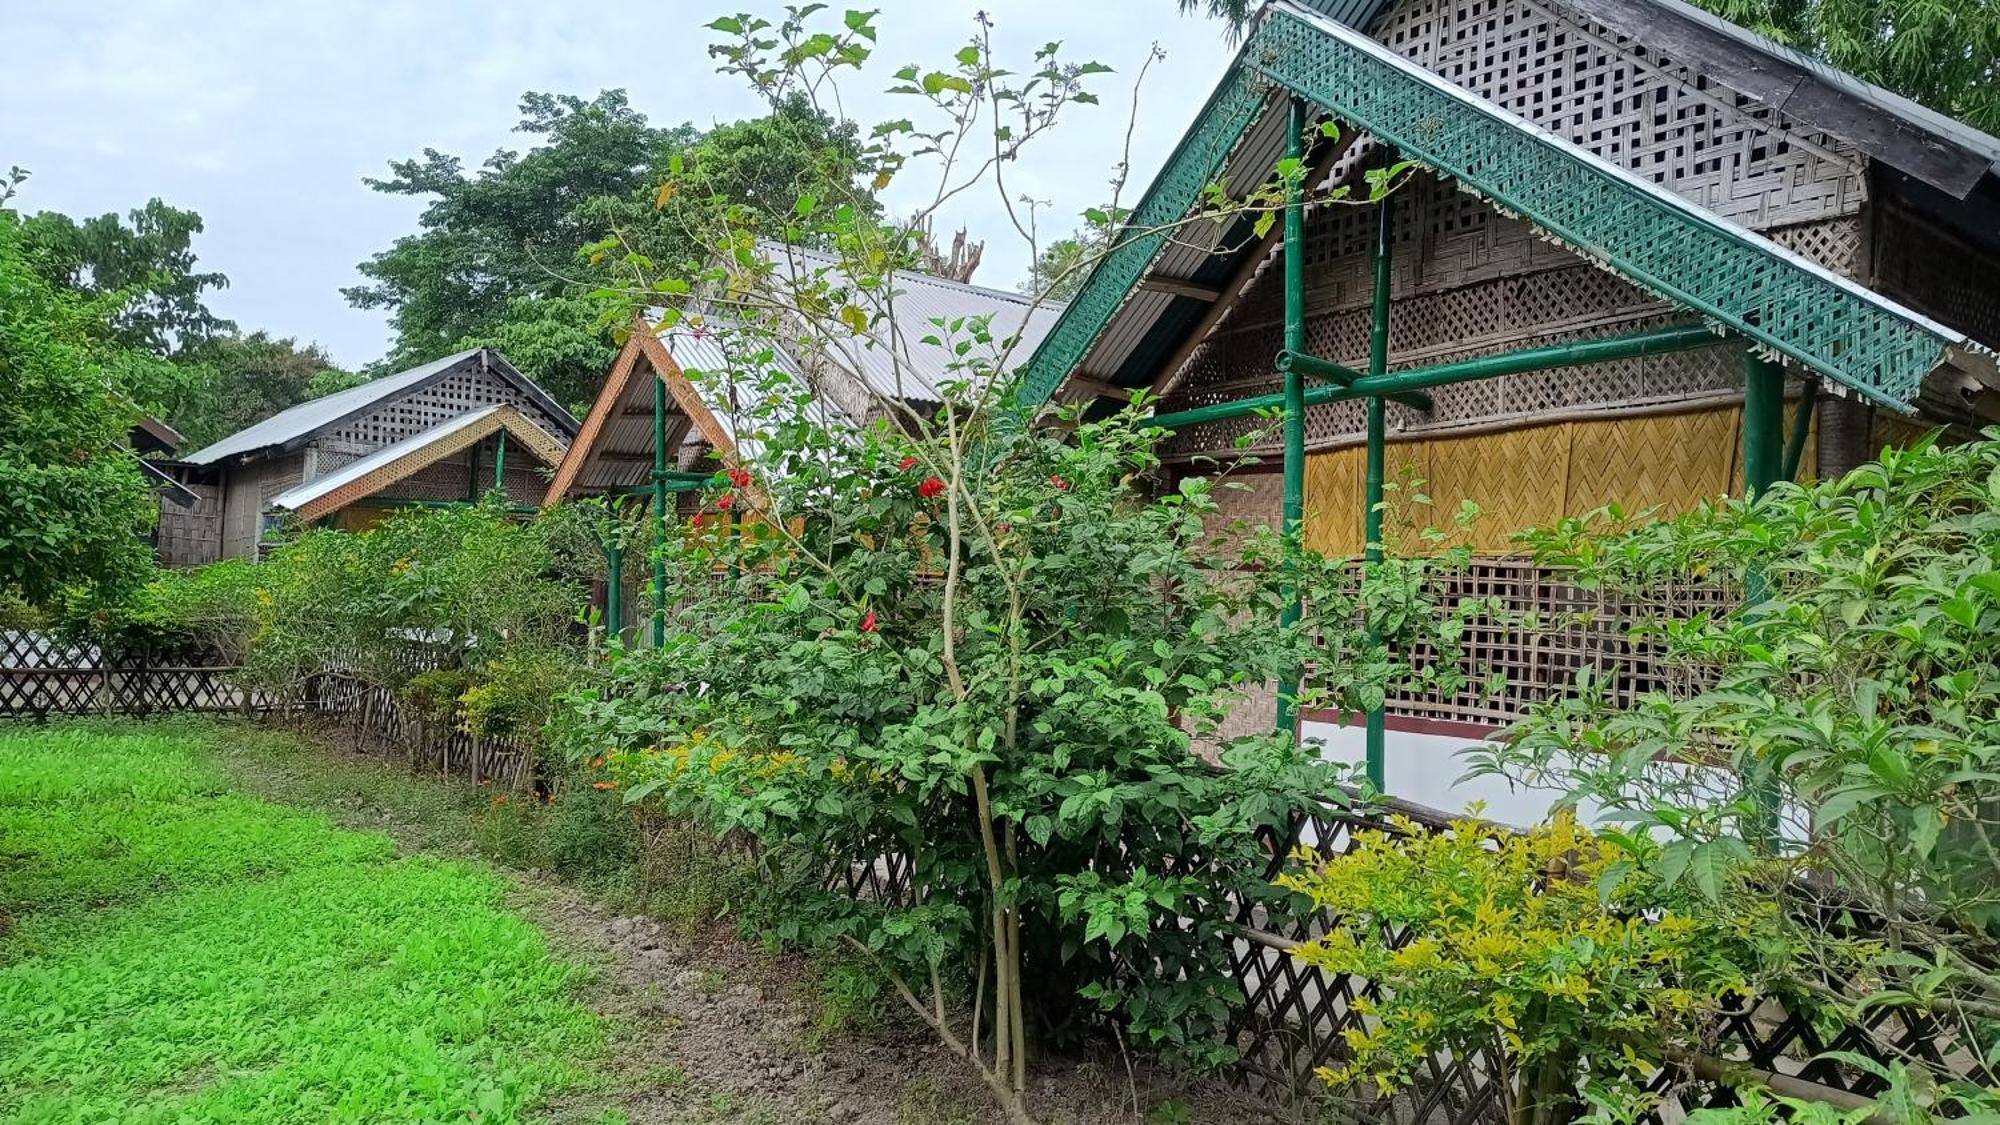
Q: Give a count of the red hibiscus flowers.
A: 7